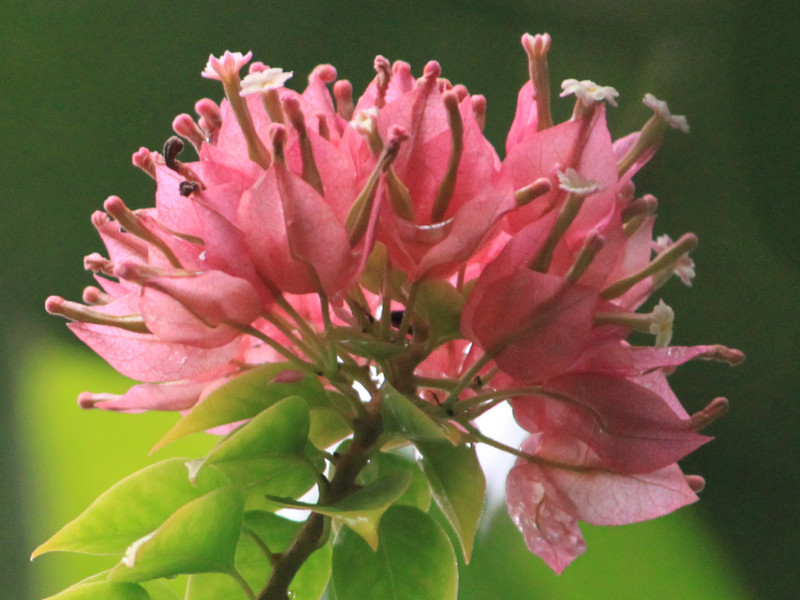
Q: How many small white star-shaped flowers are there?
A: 8